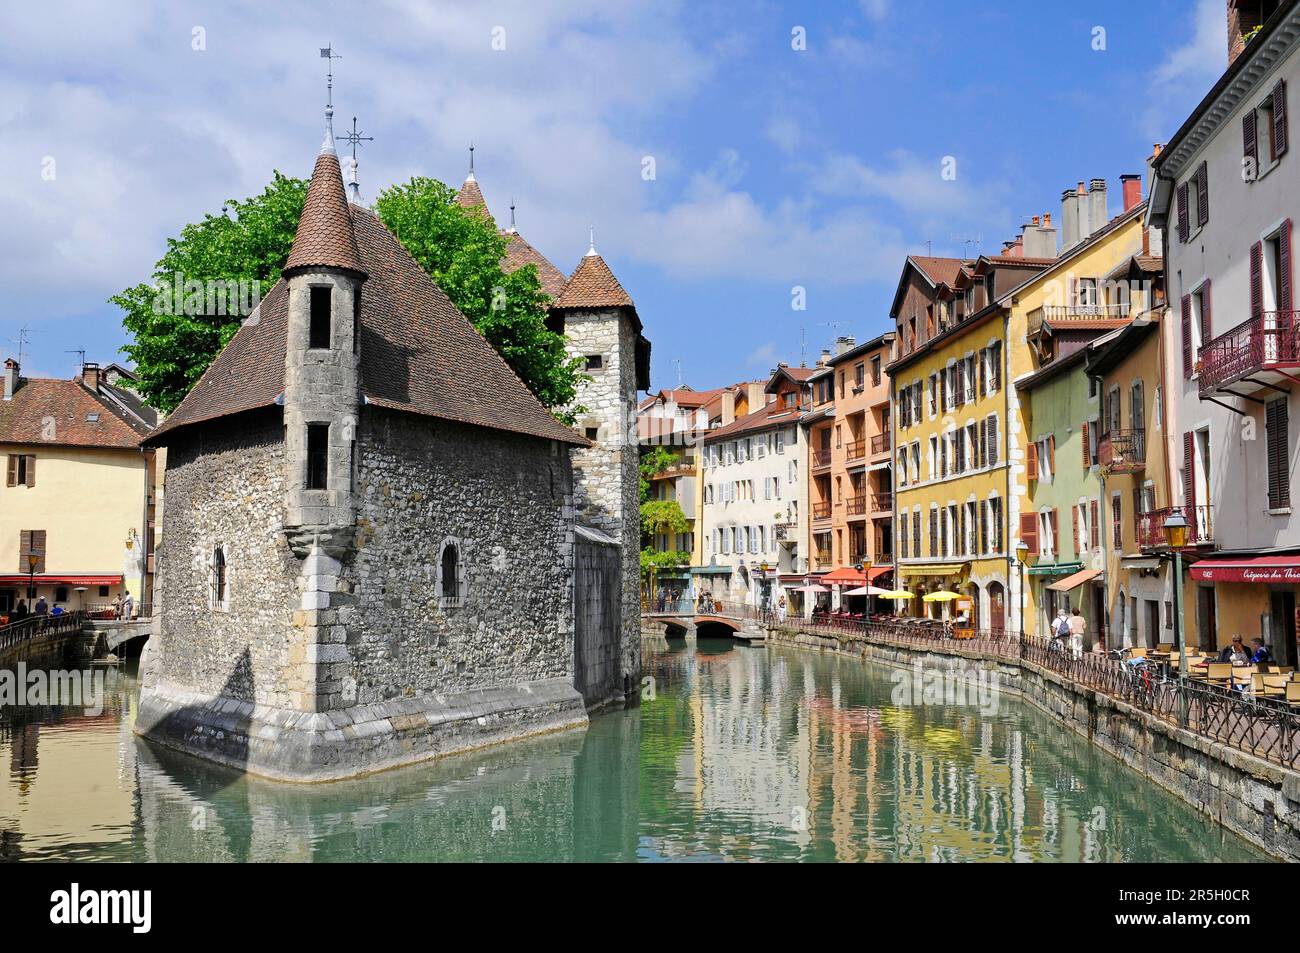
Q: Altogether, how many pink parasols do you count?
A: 2